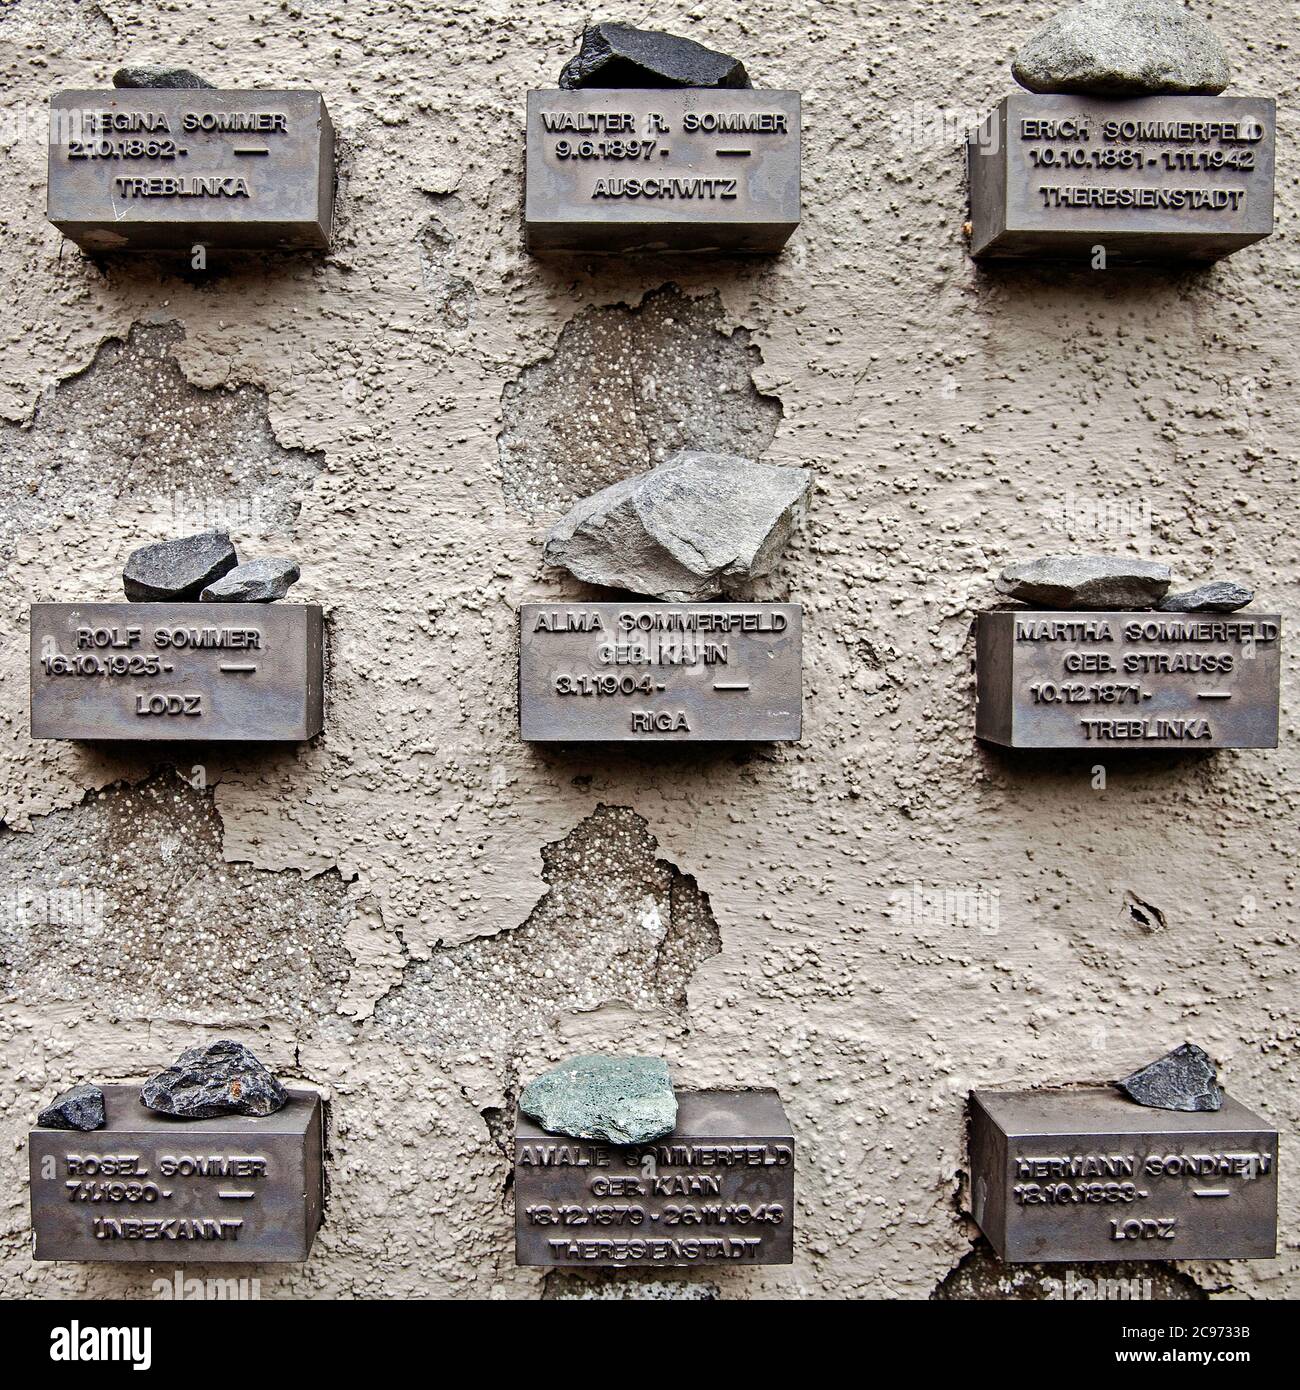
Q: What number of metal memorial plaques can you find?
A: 9